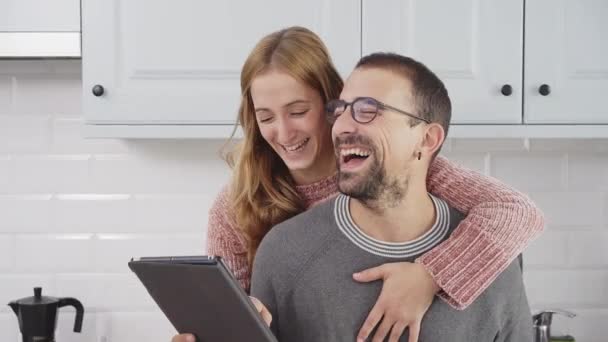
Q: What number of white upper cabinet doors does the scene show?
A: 3